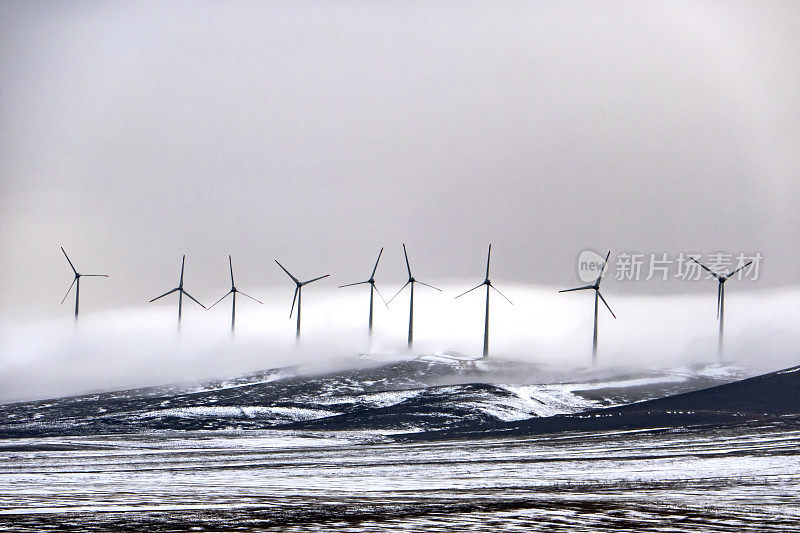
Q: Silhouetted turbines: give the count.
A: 9